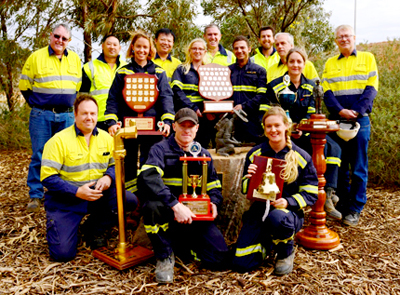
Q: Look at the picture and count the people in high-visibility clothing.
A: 14